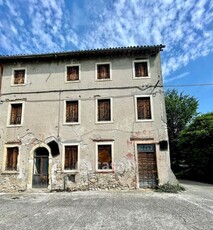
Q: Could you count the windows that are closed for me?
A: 11